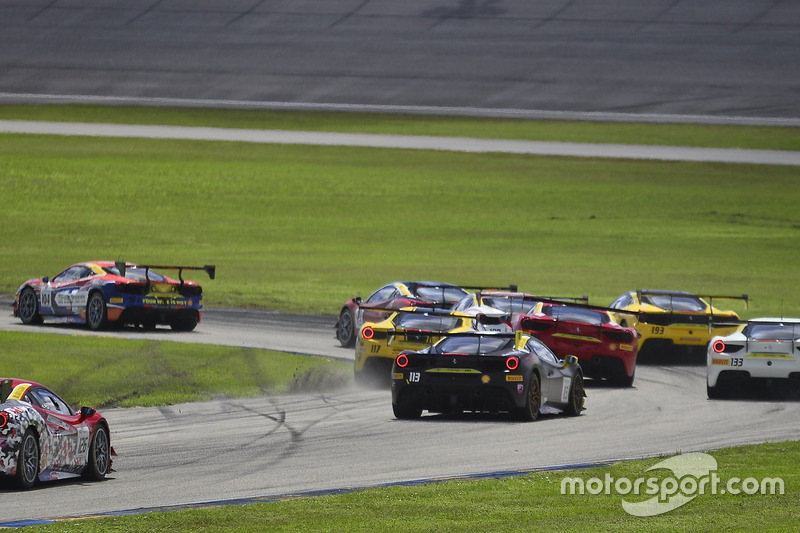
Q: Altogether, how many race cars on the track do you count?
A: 9